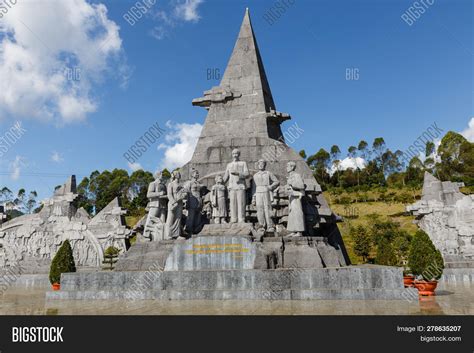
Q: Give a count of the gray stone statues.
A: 7